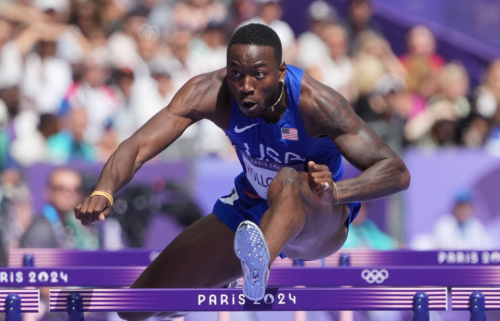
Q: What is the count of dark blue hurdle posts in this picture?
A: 7